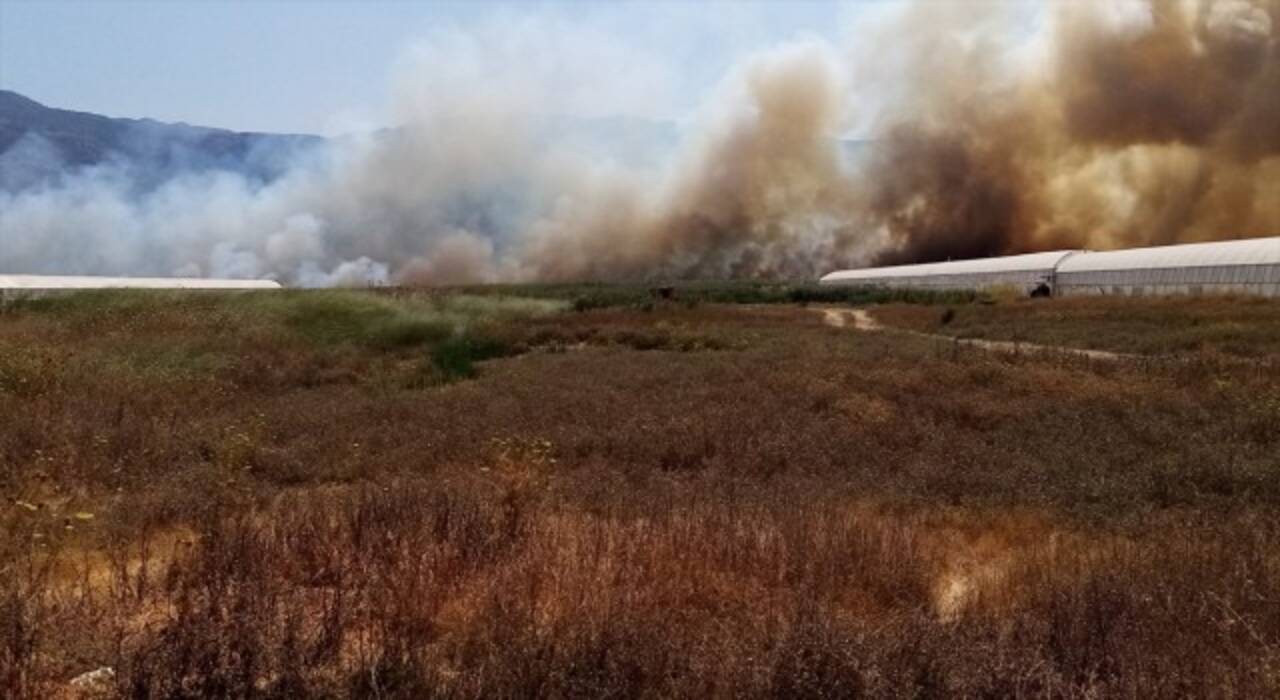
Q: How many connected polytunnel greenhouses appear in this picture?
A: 2